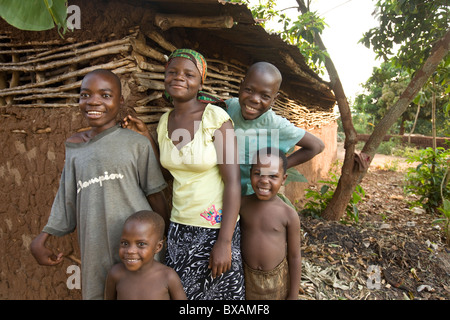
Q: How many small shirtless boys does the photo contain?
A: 2